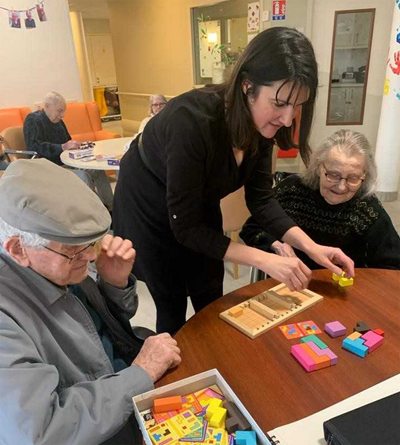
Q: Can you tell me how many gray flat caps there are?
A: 1